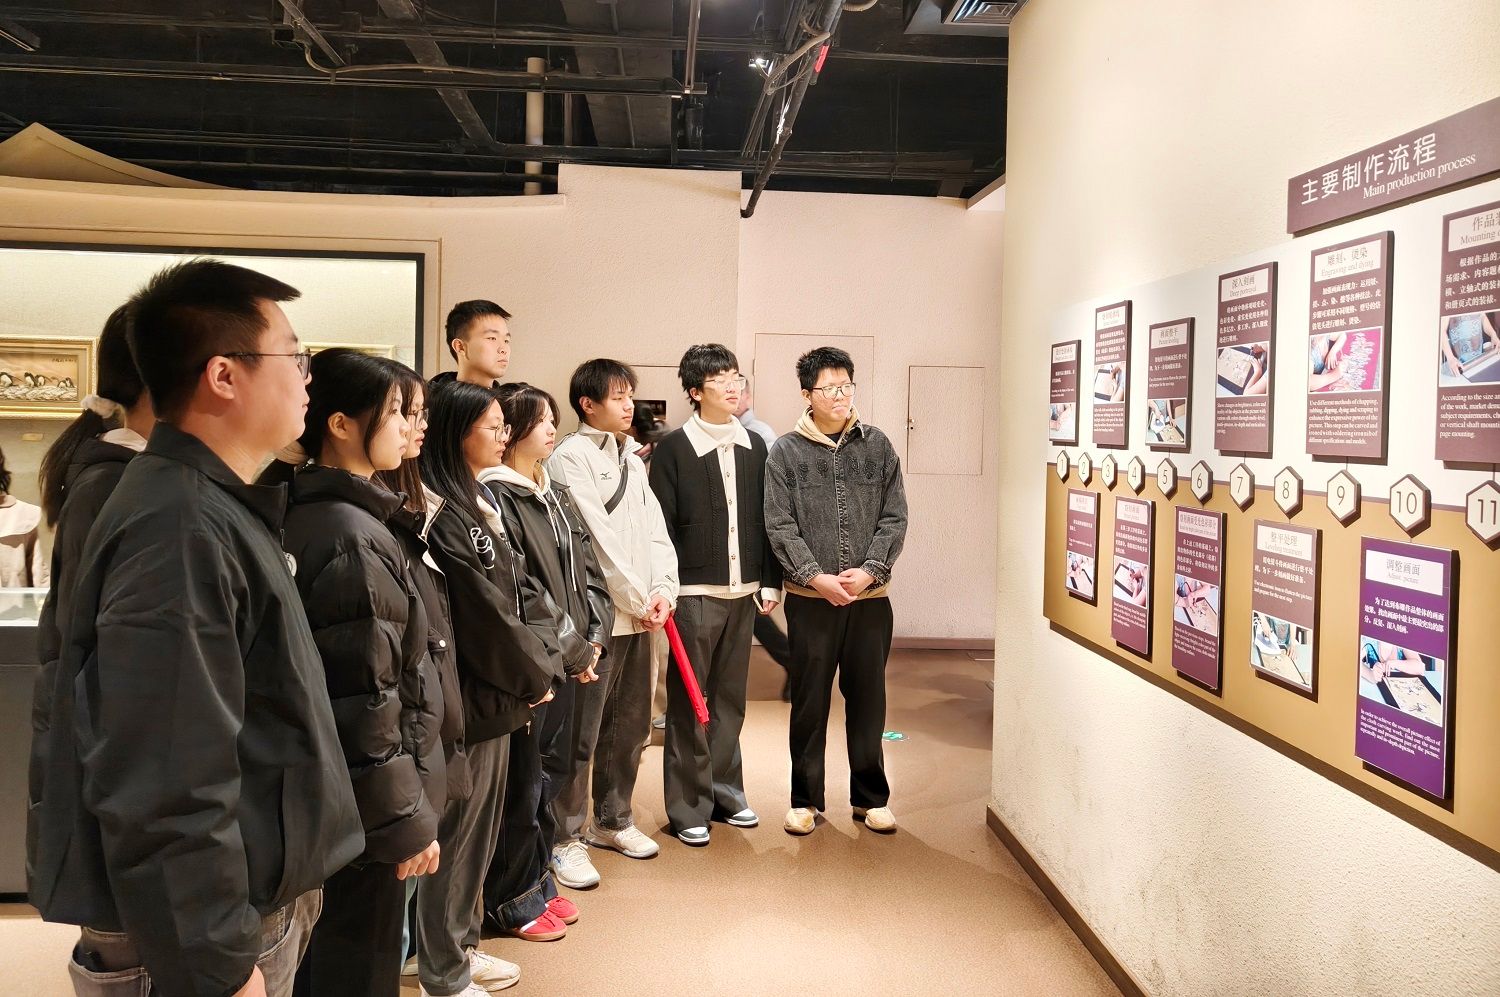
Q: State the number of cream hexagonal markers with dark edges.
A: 11